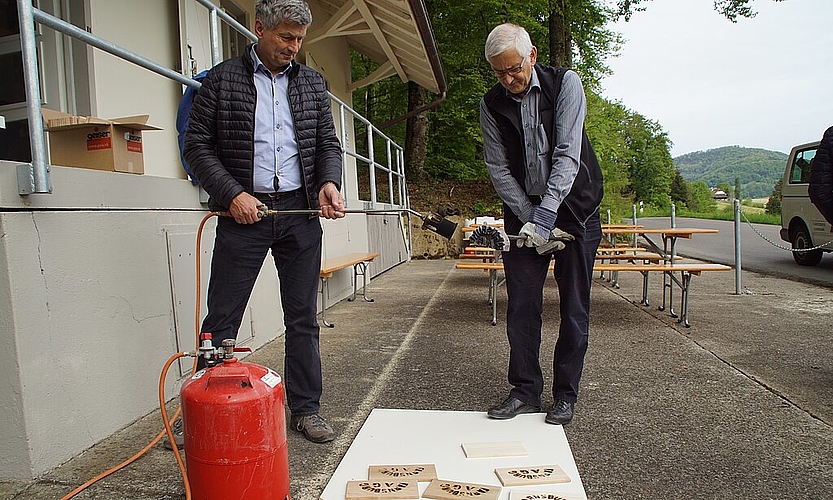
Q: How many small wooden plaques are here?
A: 6